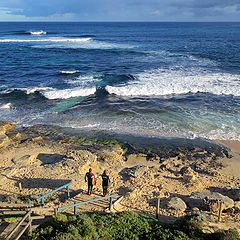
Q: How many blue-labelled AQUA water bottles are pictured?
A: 0